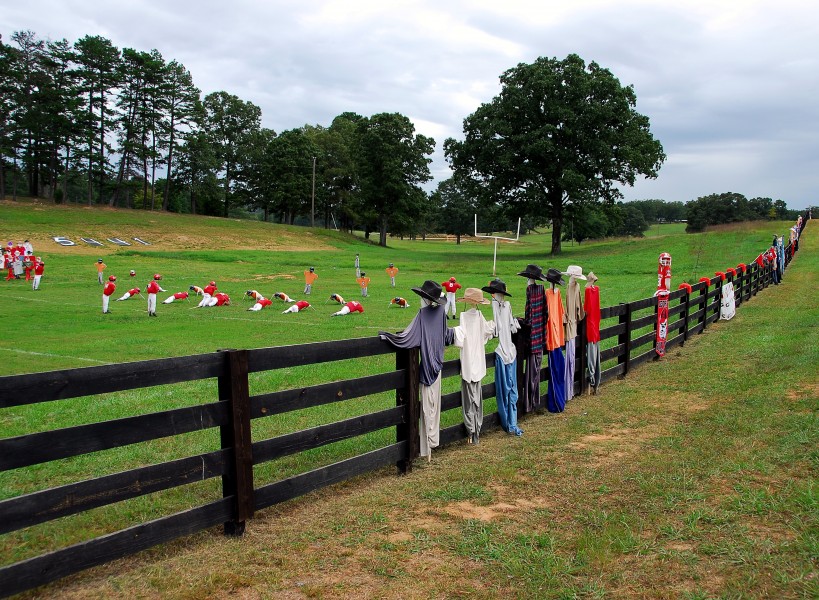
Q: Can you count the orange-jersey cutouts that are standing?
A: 4